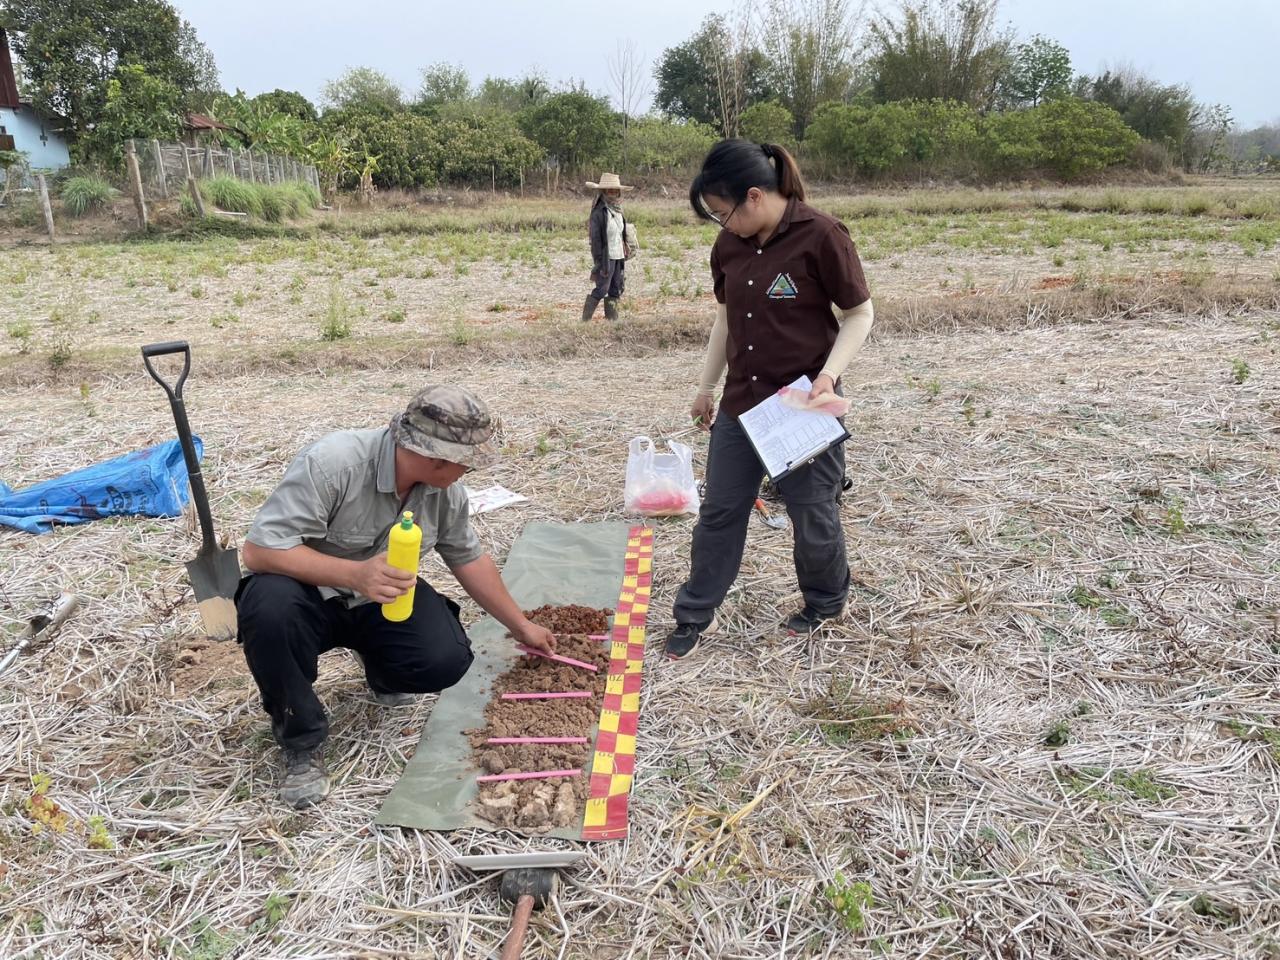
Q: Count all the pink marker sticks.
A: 5